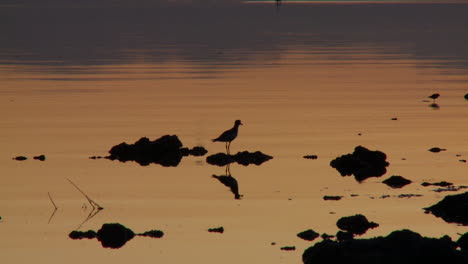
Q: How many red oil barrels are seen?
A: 0